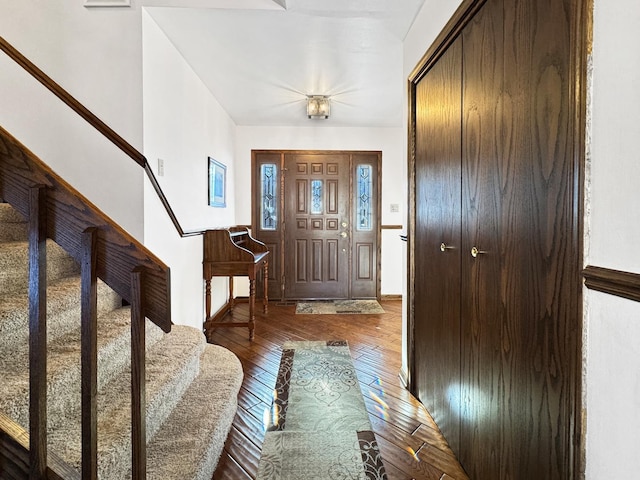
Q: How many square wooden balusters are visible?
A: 3